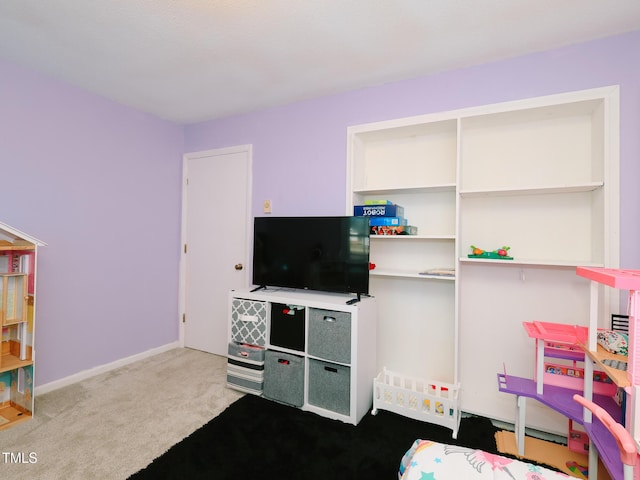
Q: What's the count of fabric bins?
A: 6